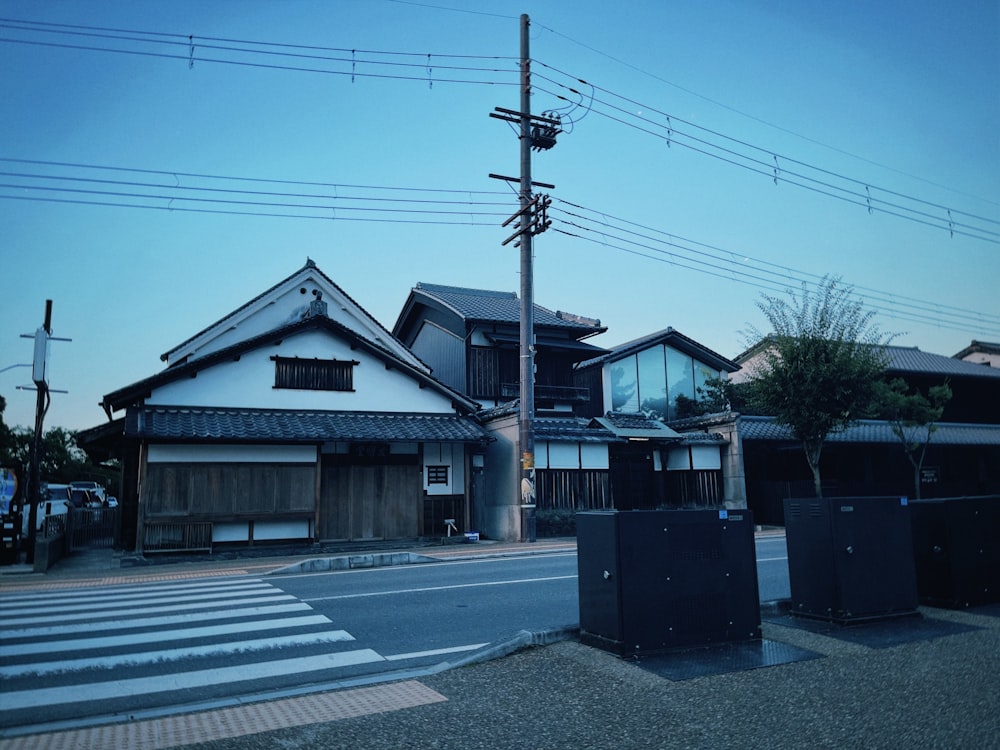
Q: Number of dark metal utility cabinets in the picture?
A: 3